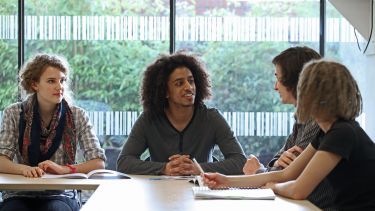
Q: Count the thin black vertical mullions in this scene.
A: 3